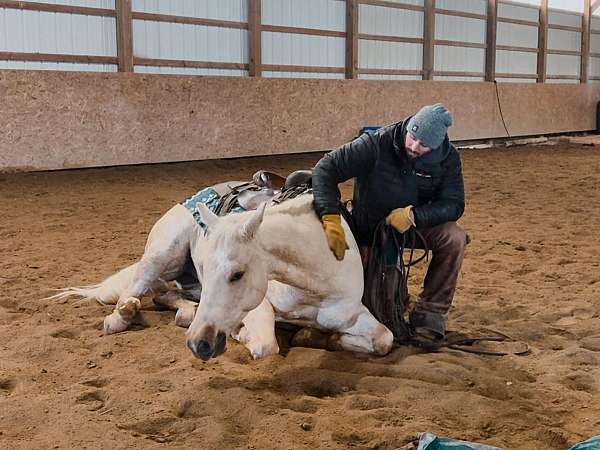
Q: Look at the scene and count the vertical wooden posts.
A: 7